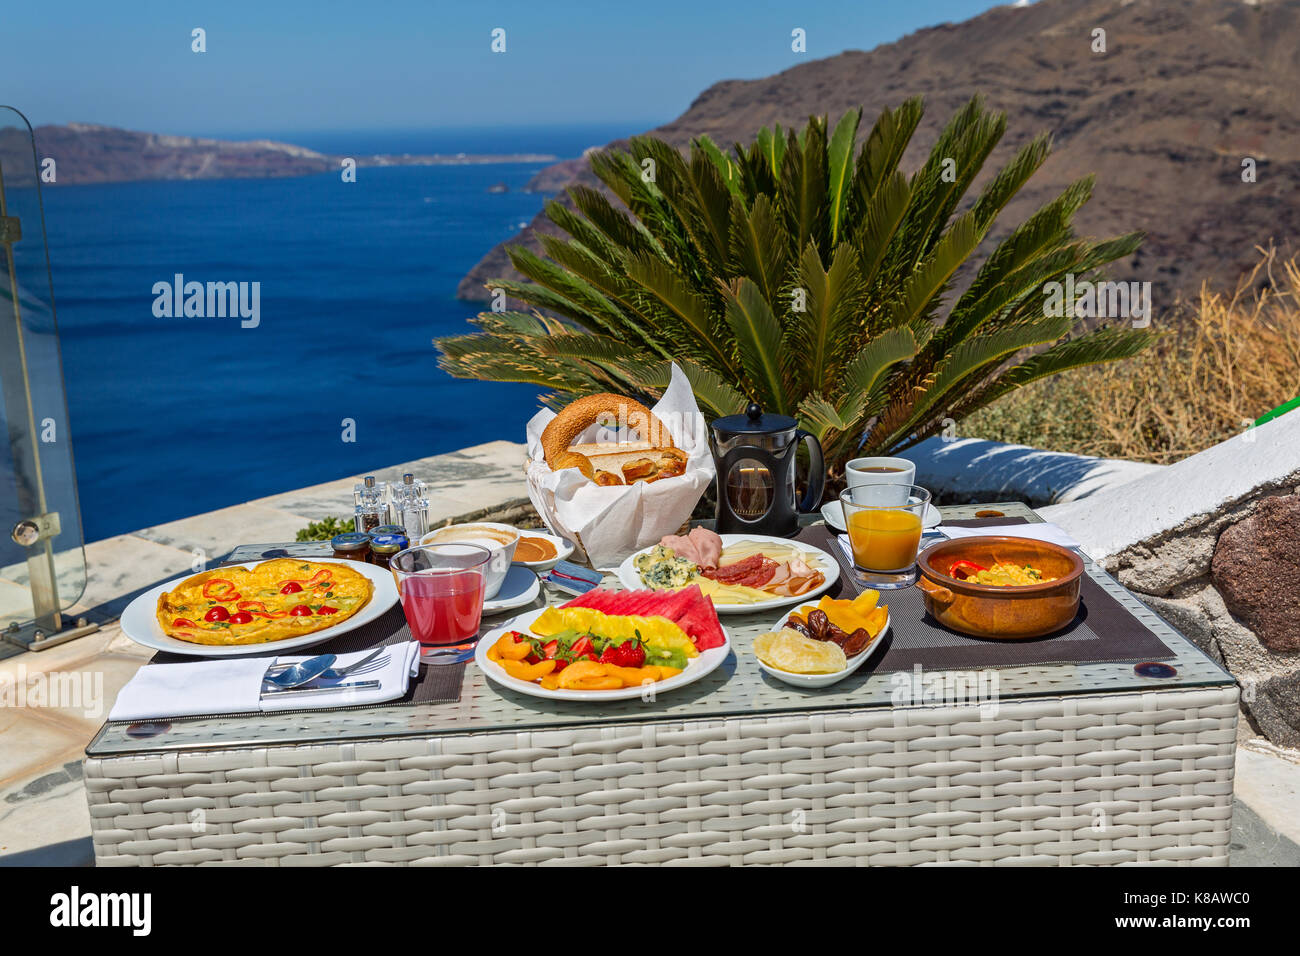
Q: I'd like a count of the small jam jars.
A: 3